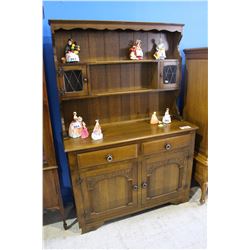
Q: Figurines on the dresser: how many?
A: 8